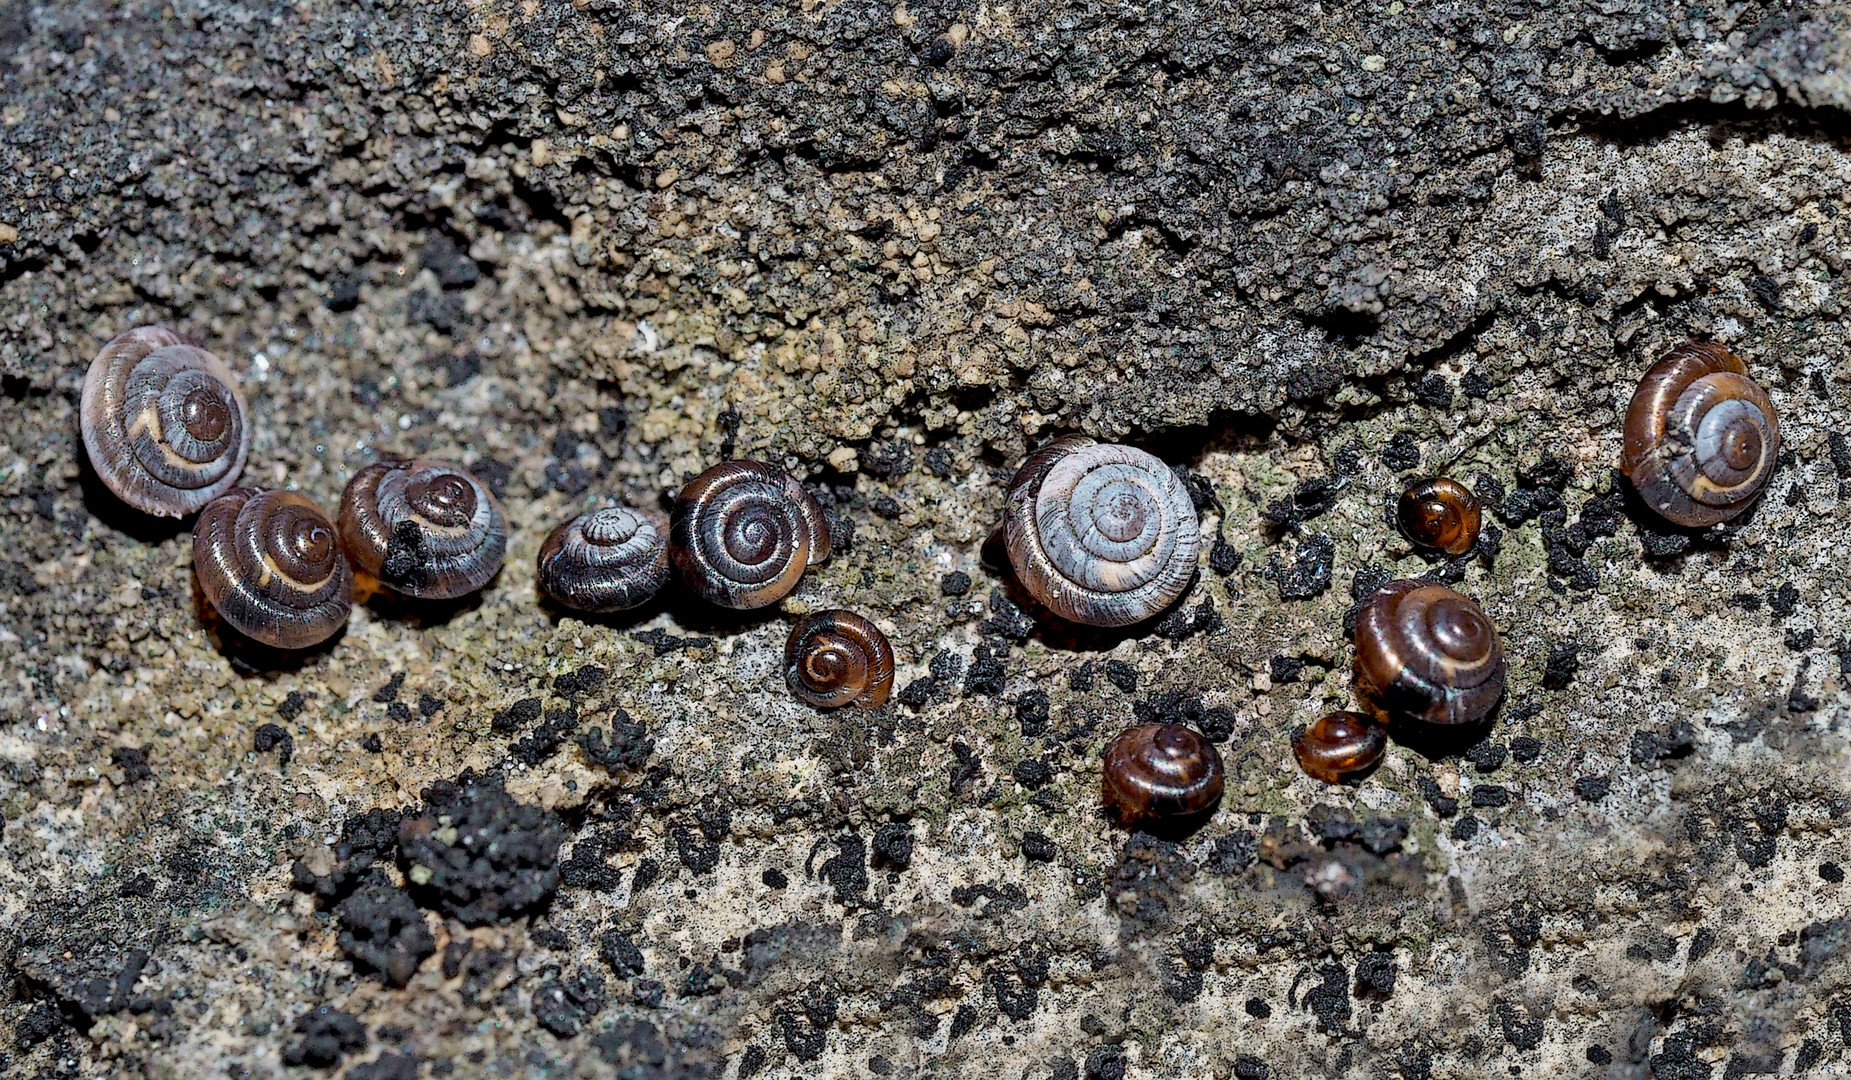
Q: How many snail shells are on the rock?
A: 12